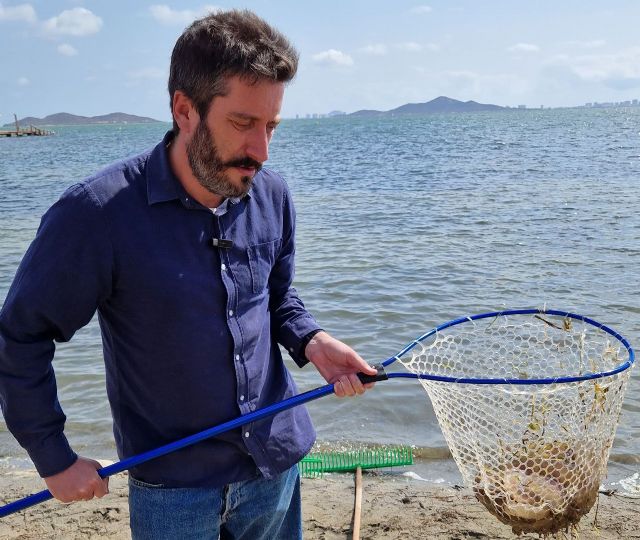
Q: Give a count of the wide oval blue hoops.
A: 1